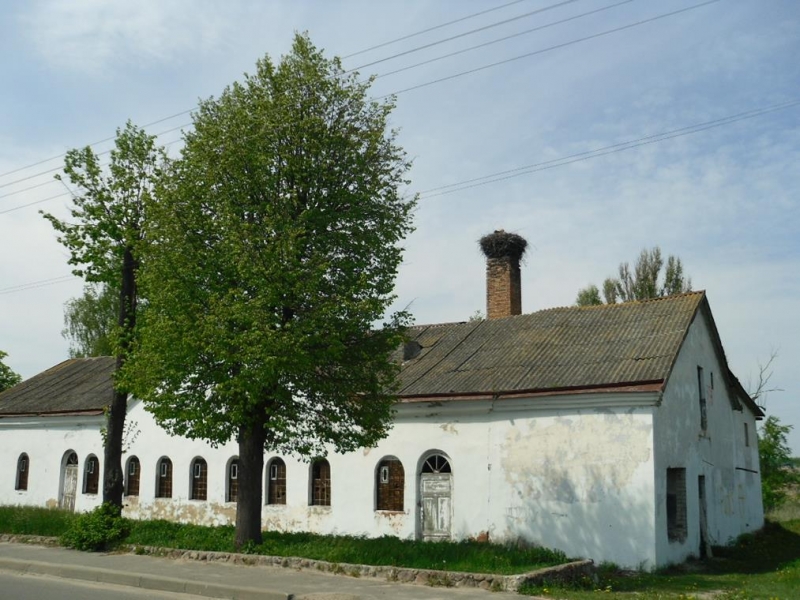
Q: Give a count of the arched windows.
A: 9